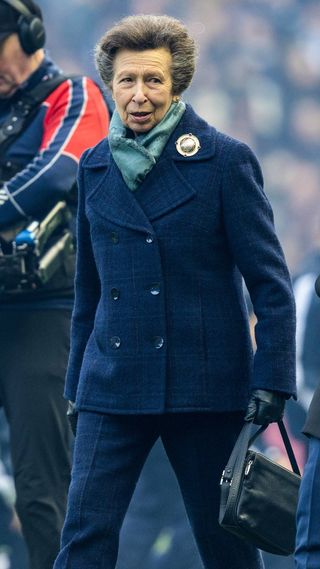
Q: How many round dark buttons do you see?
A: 6